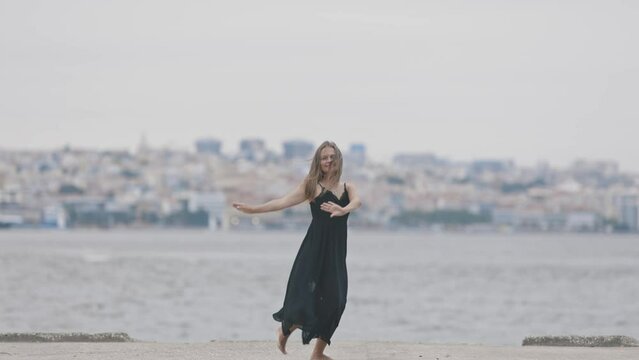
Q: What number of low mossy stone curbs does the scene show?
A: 2